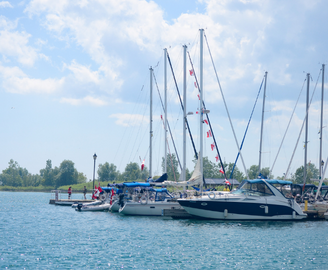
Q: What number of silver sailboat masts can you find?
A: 7